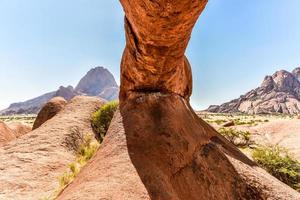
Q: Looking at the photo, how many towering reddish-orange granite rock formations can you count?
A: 1